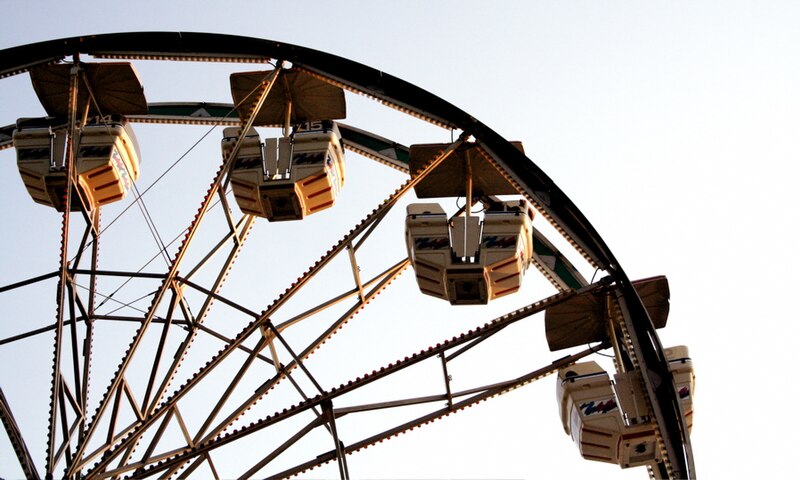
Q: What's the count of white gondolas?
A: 4